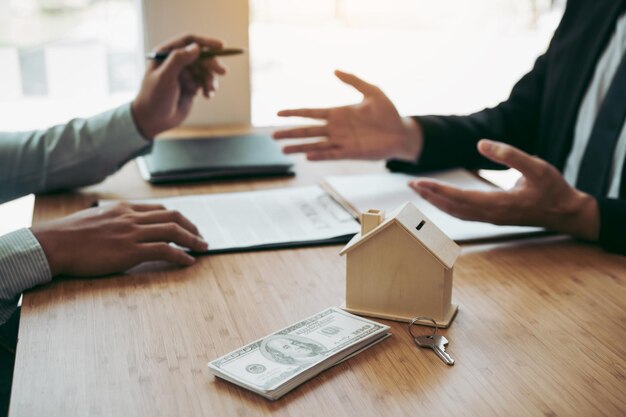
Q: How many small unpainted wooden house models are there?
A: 1